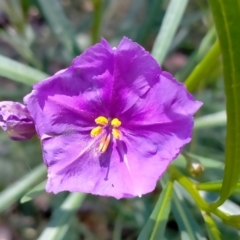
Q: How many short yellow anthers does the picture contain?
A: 4